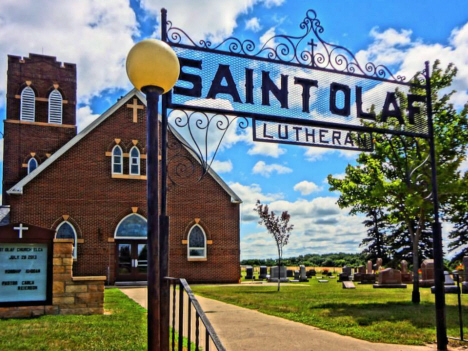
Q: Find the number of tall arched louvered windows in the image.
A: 2